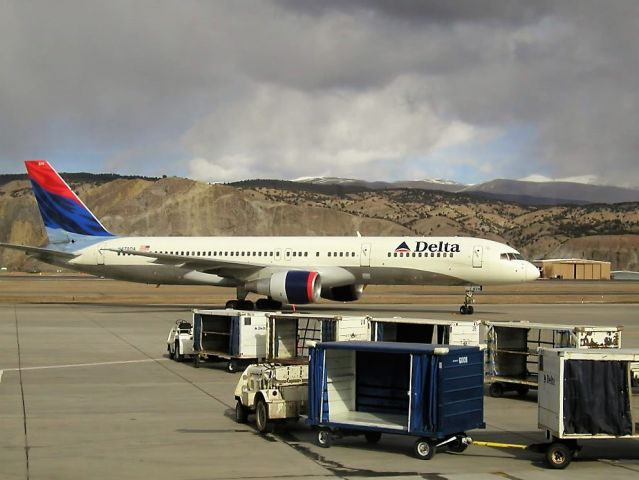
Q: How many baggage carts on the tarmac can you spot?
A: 6